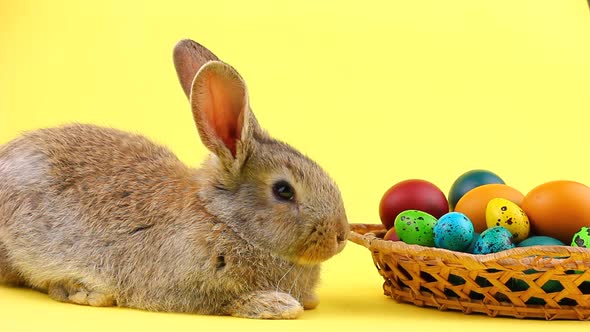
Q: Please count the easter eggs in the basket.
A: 11